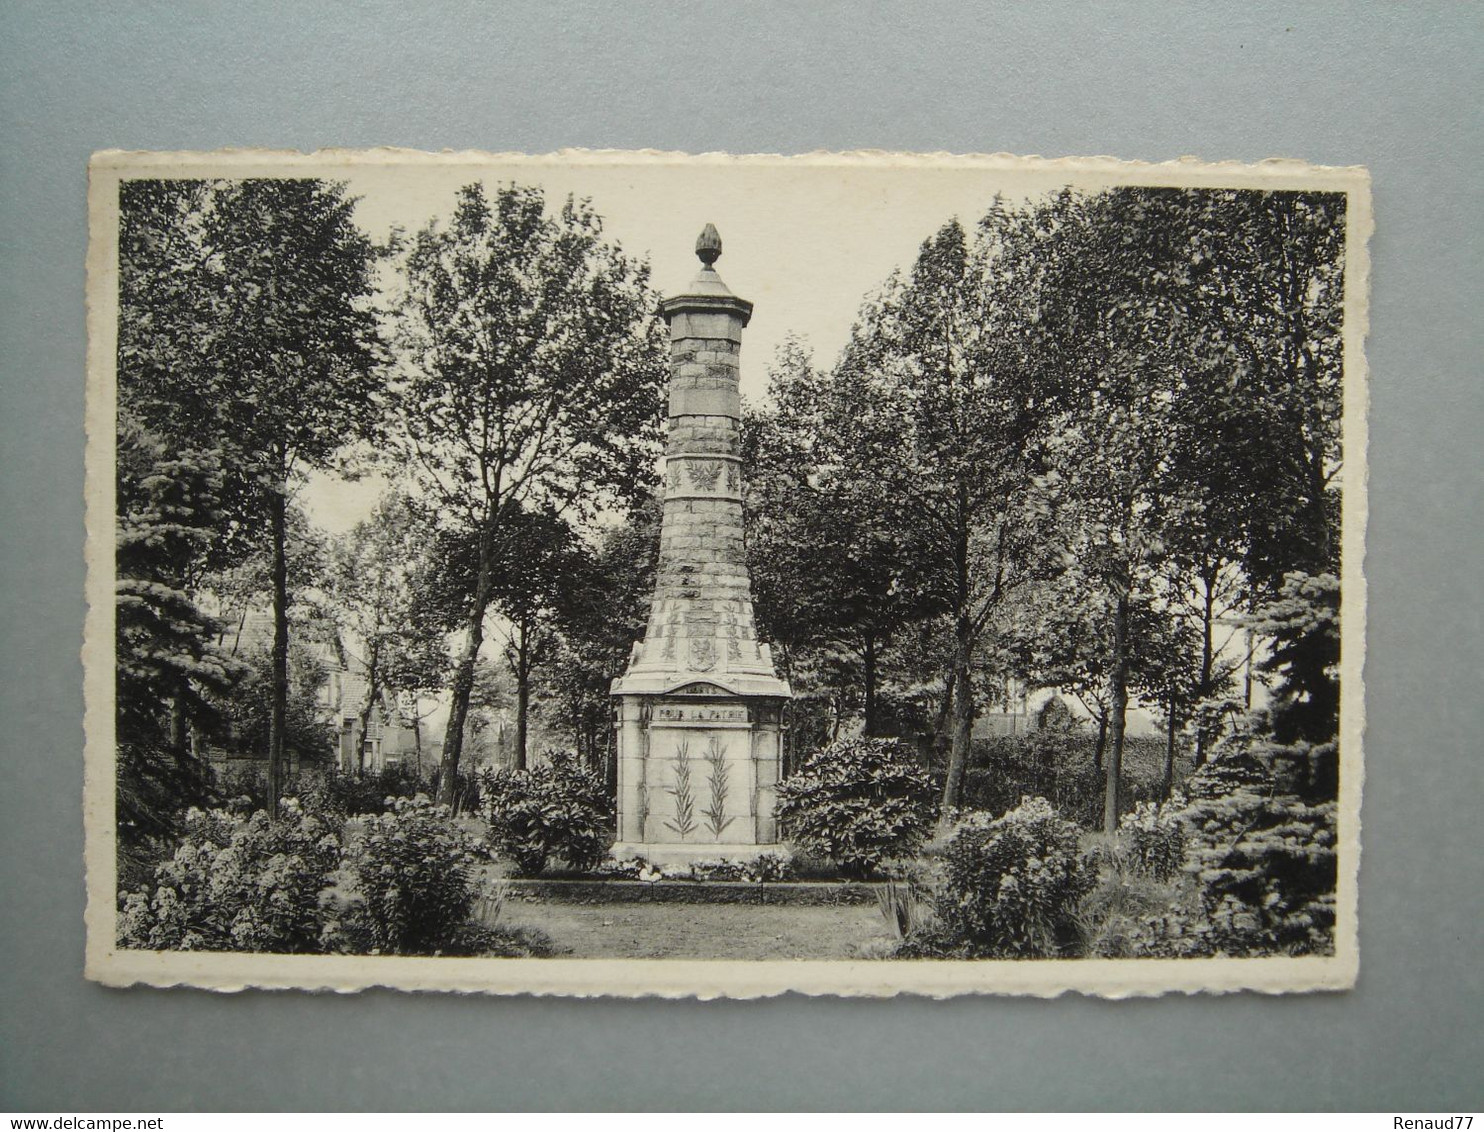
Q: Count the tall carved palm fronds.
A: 2